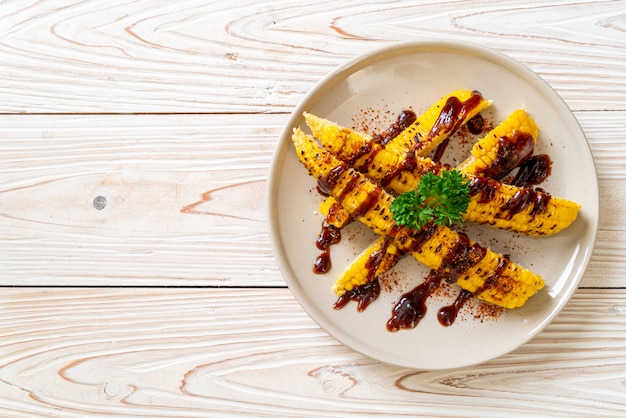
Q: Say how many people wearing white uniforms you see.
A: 0